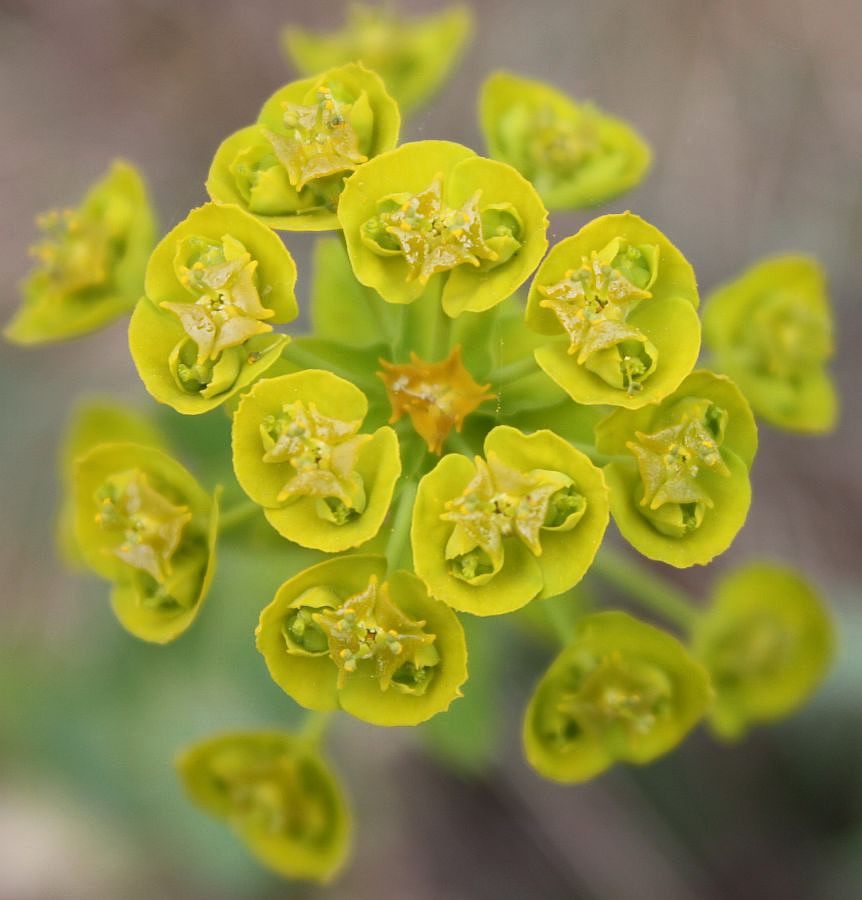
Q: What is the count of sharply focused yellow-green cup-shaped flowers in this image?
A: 8